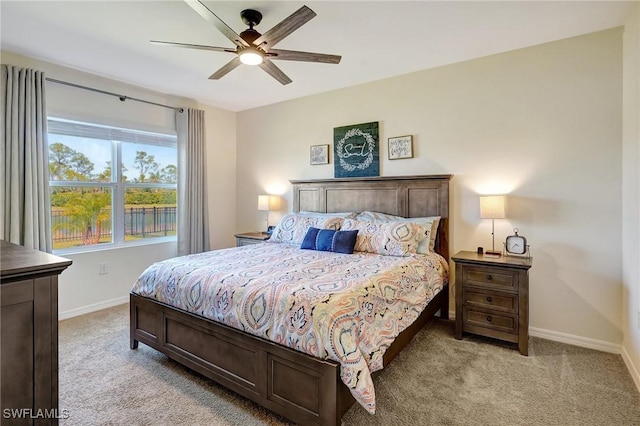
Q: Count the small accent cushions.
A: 1